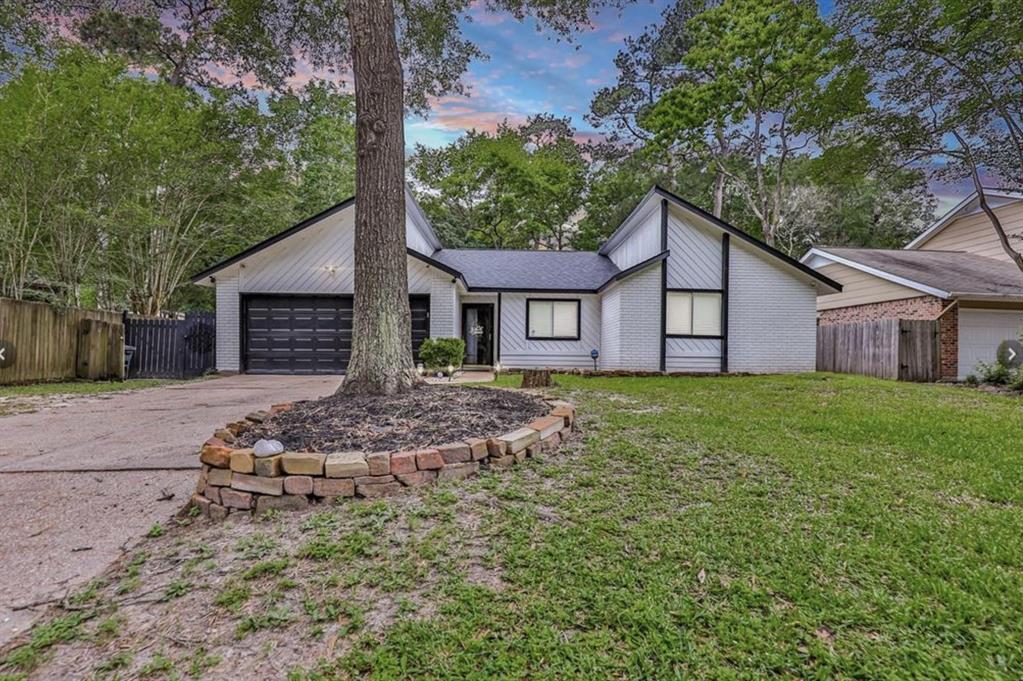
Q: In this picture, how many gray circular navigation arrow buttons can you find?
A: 2